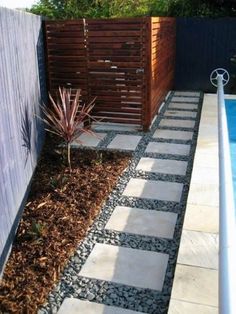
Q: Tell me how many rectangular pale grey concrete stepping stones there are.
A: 14